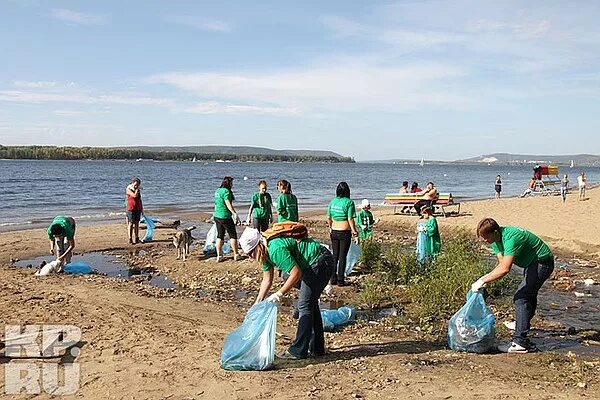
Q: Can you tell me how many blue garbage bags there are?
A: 8